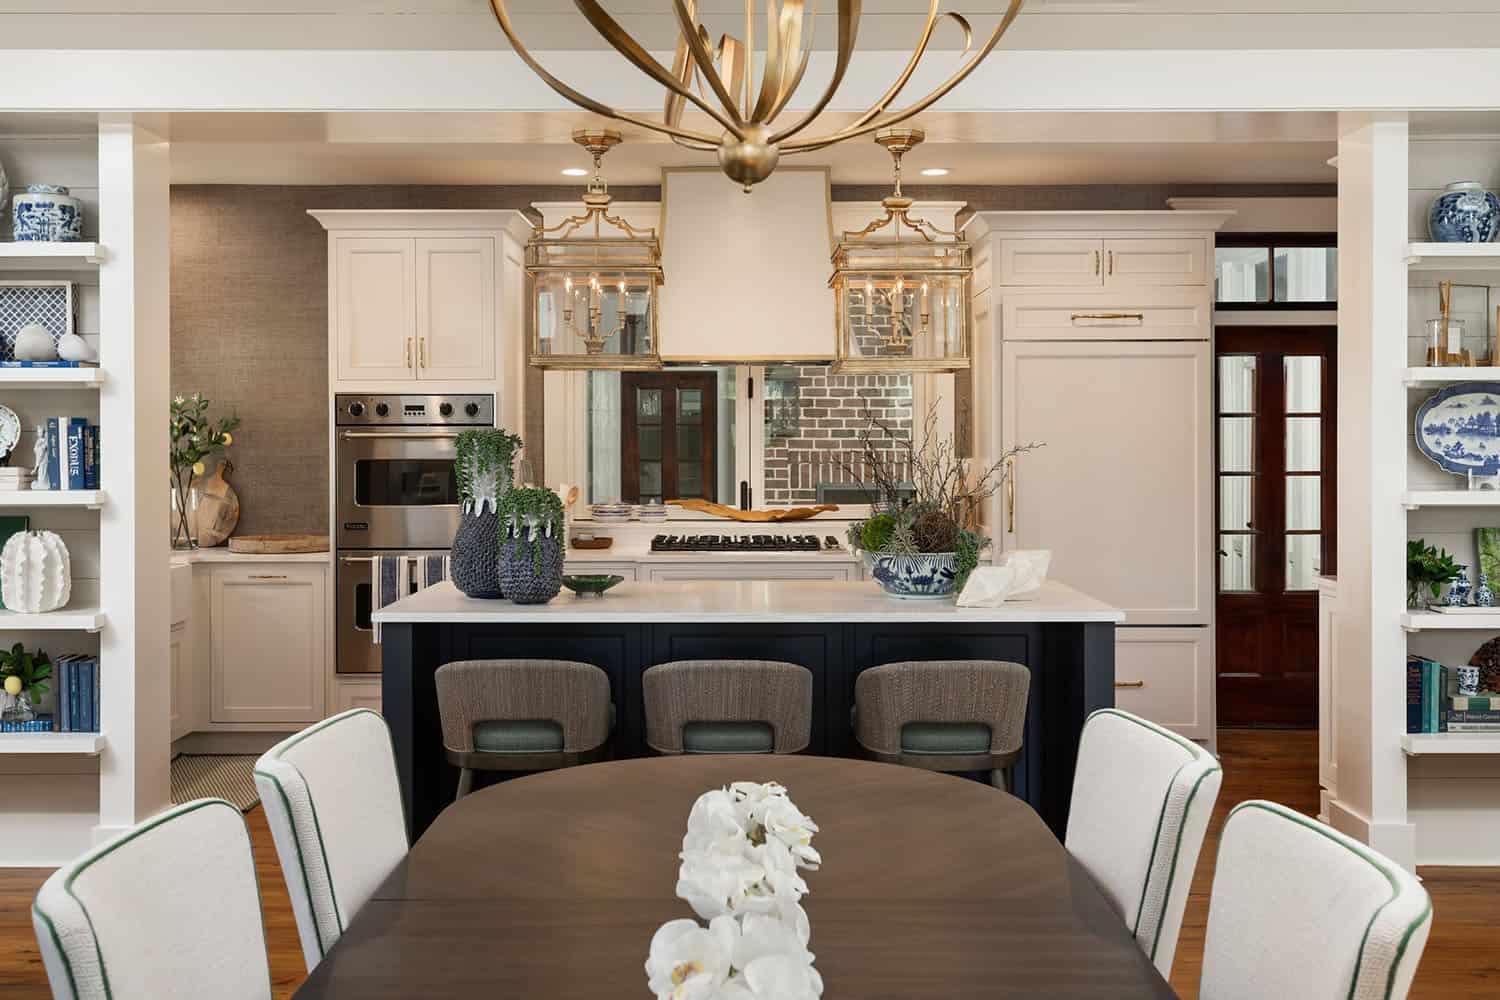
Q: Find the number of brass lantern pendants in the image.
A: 2